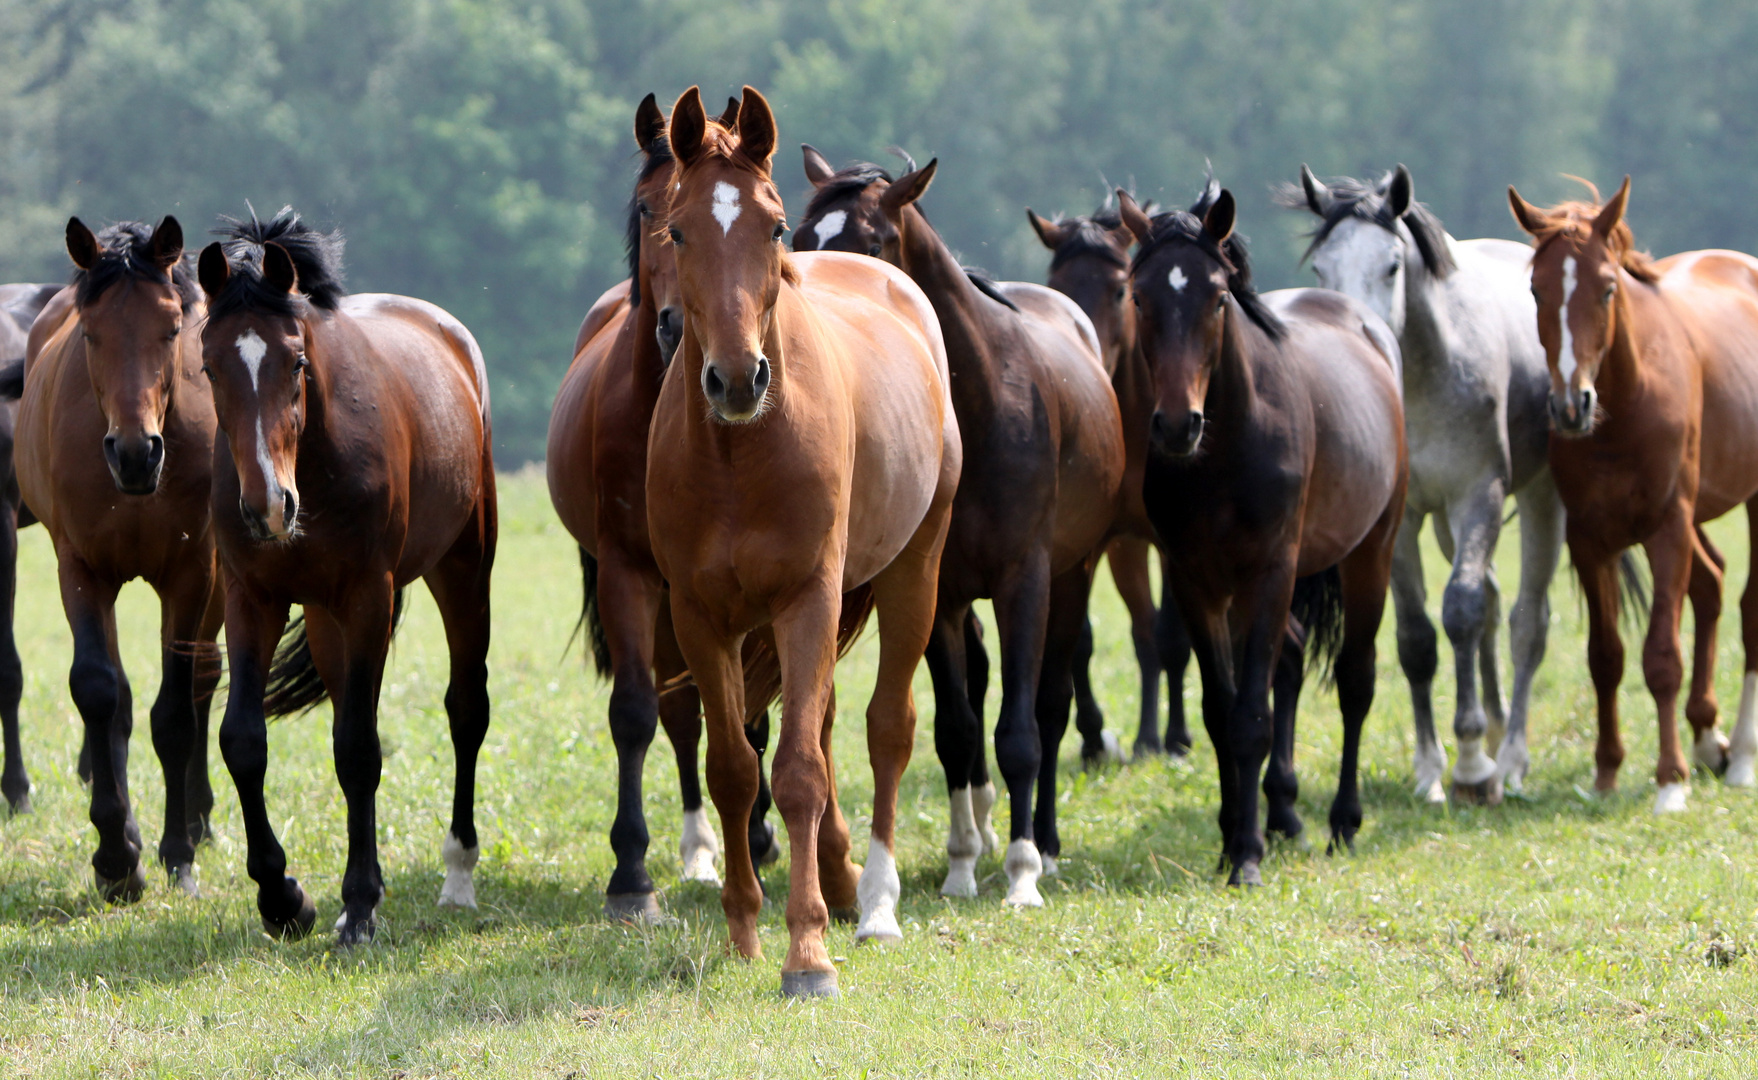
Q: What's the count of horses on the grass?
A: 10